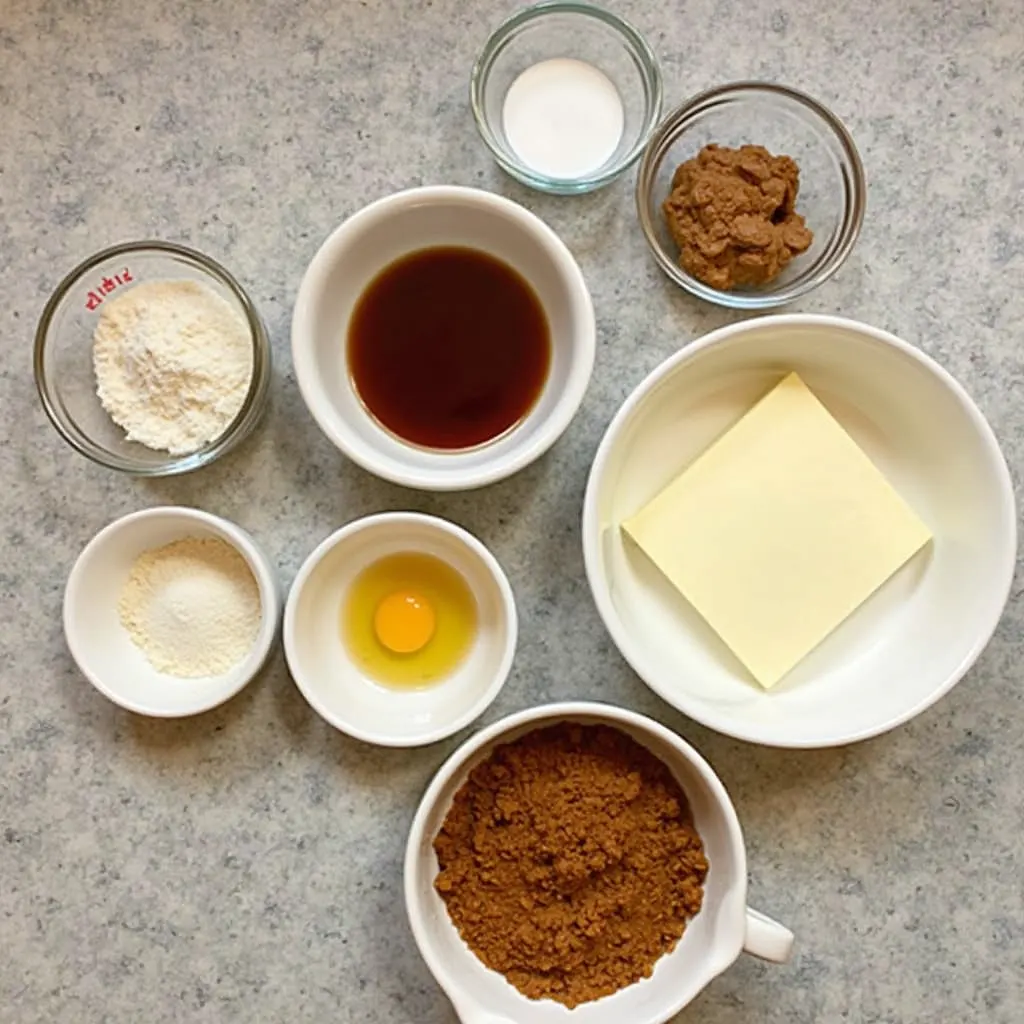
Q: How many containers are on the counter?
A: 8